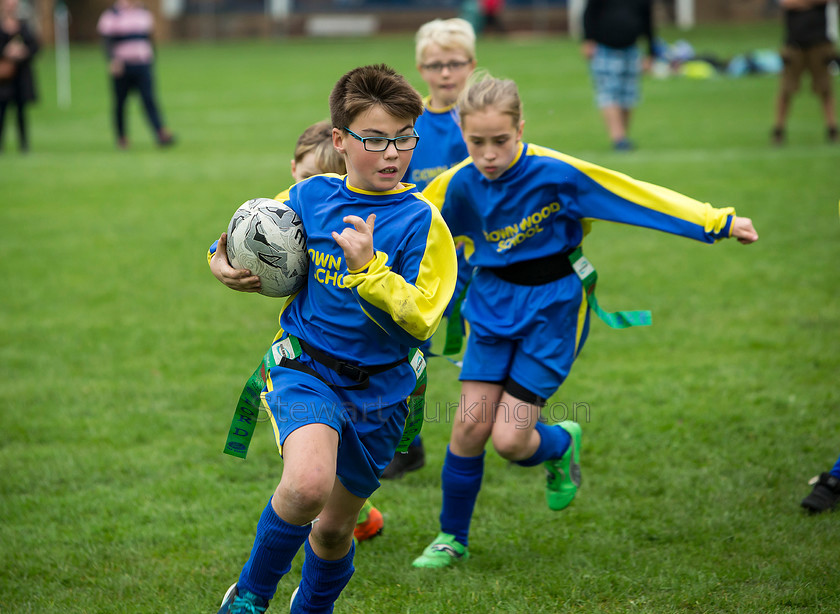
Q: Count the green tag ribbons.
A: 4